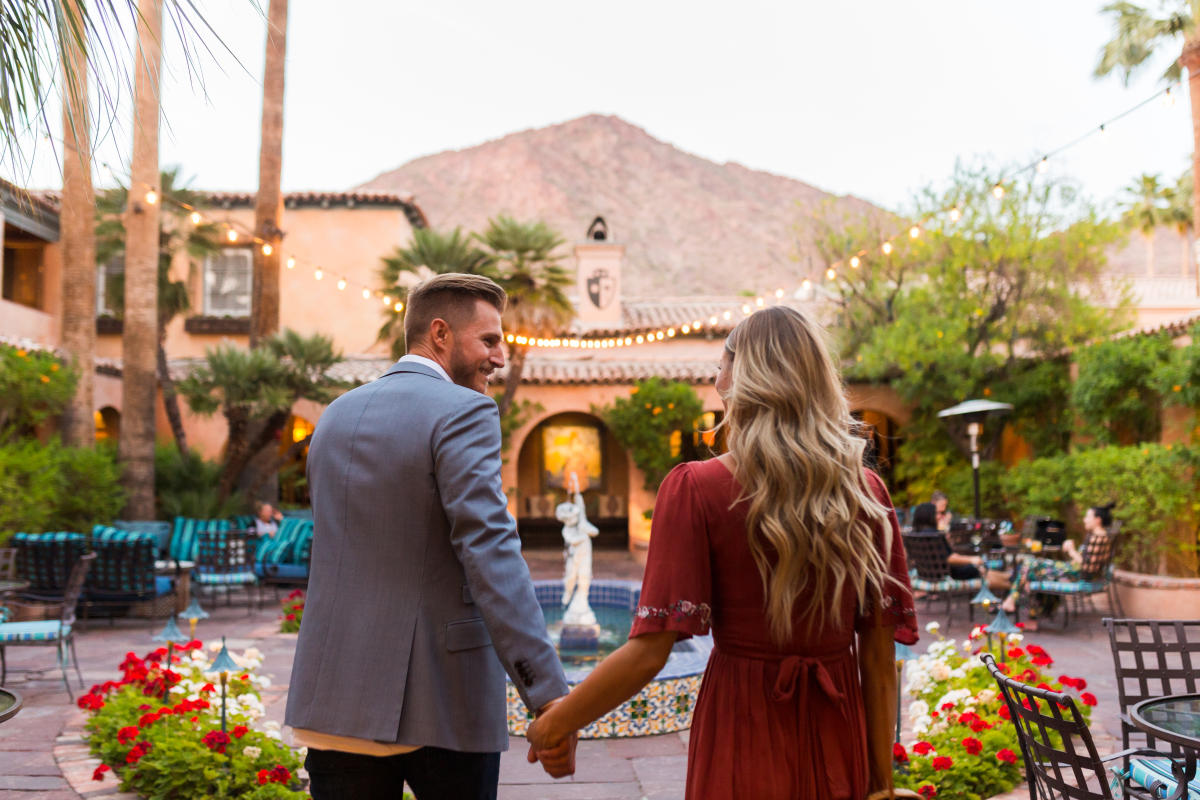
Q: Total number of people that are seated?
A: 4